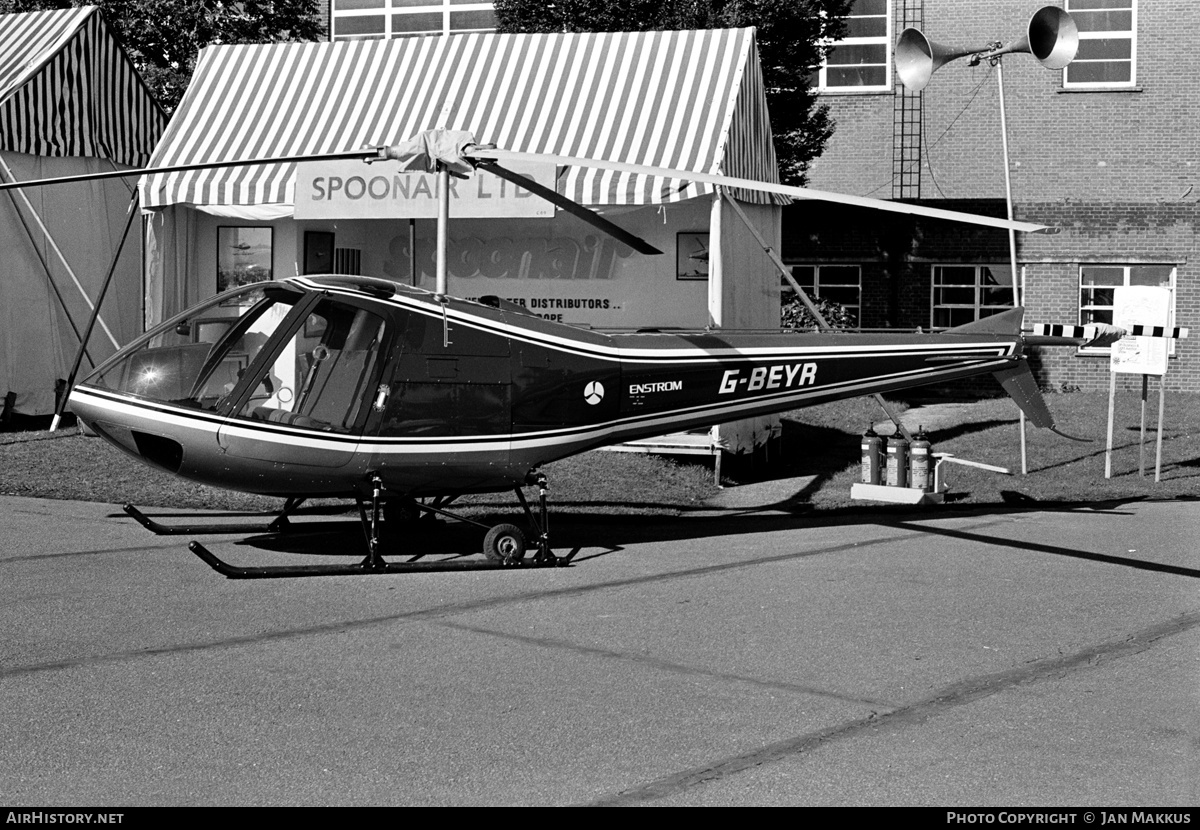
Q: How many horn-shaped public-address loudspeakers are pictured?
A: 2